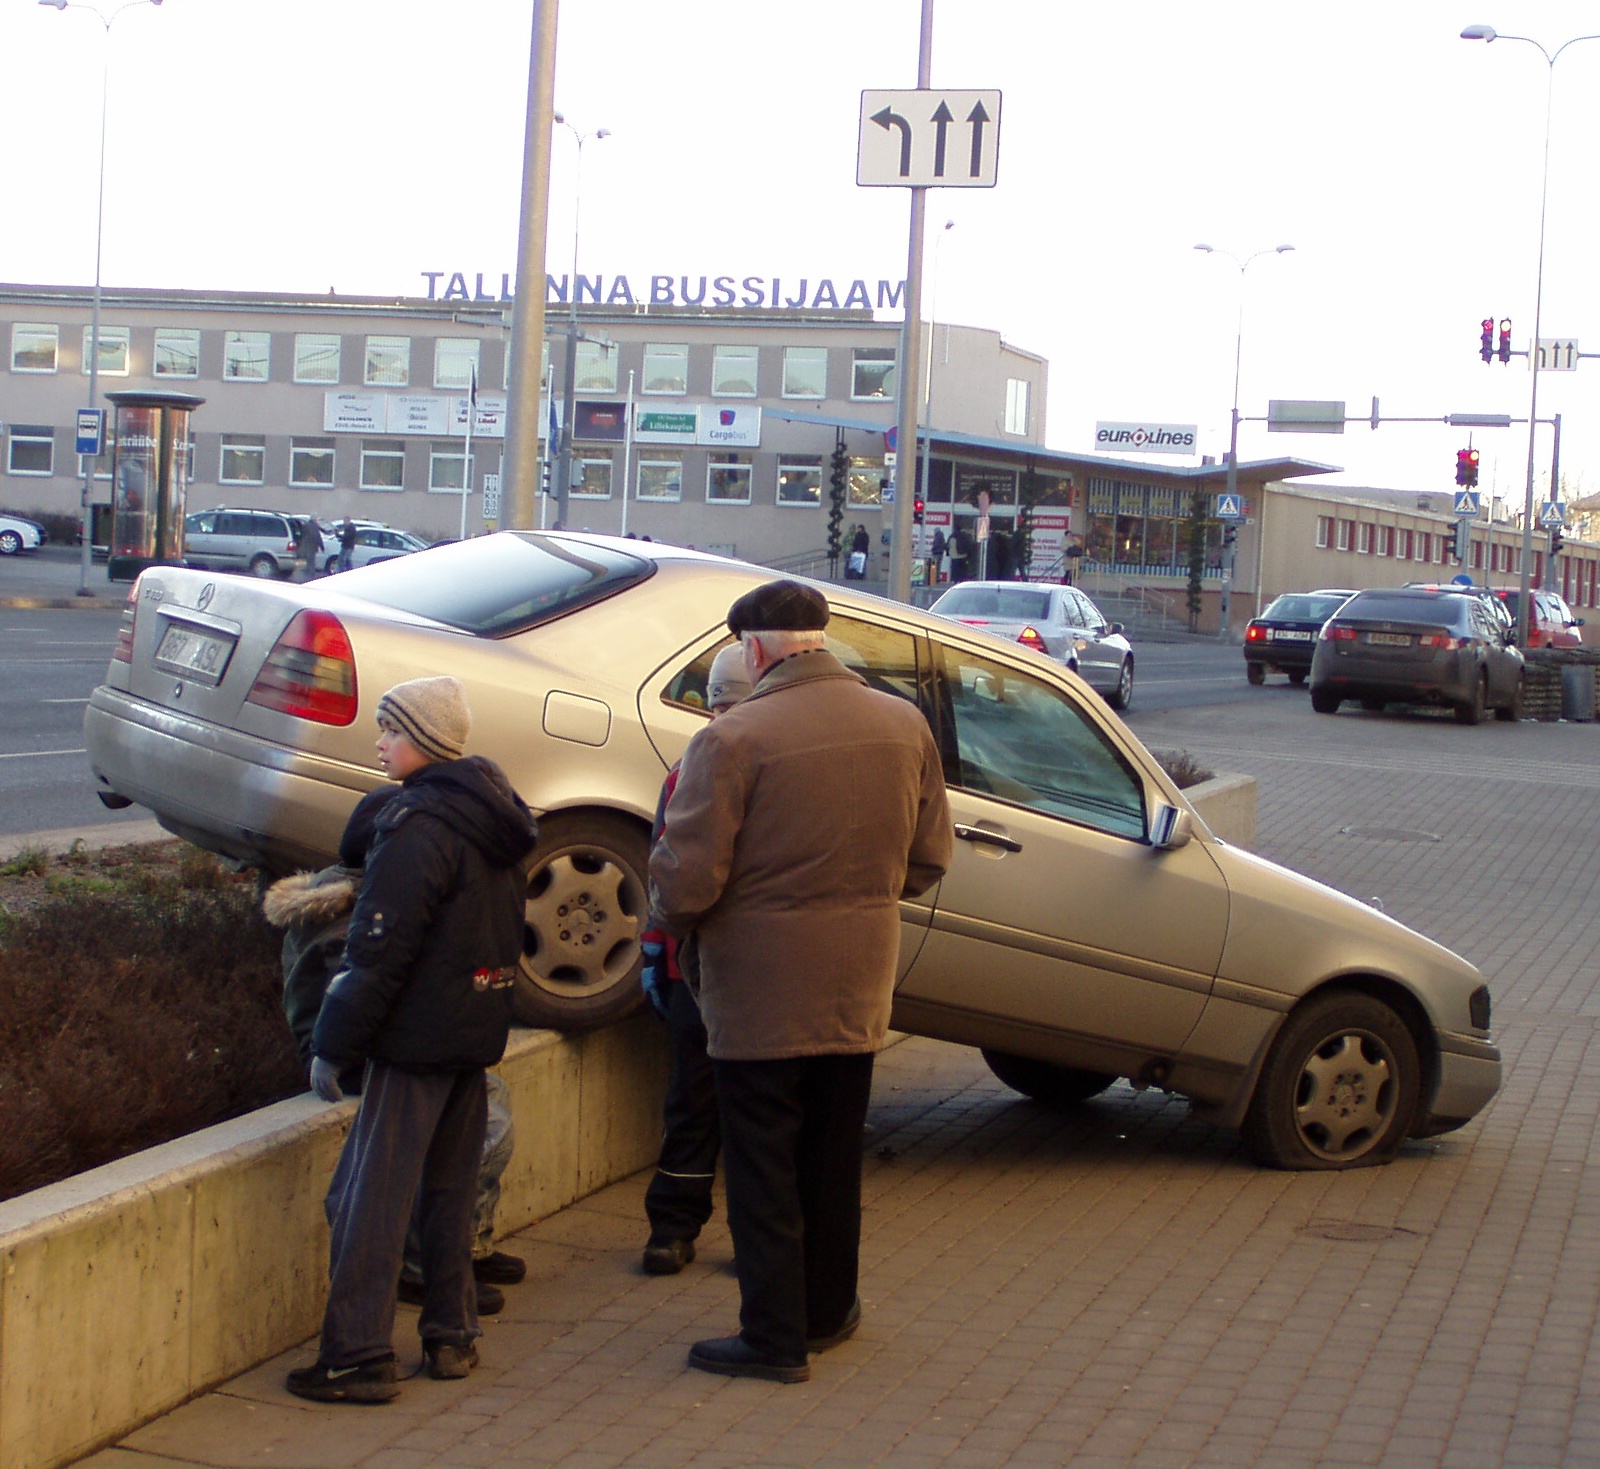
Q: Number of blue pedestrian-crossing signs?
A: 3